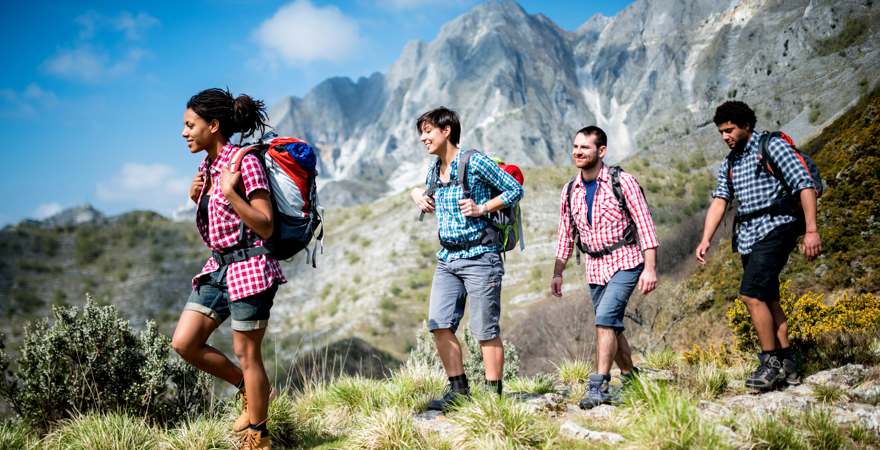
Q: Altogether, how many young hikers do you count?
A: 4